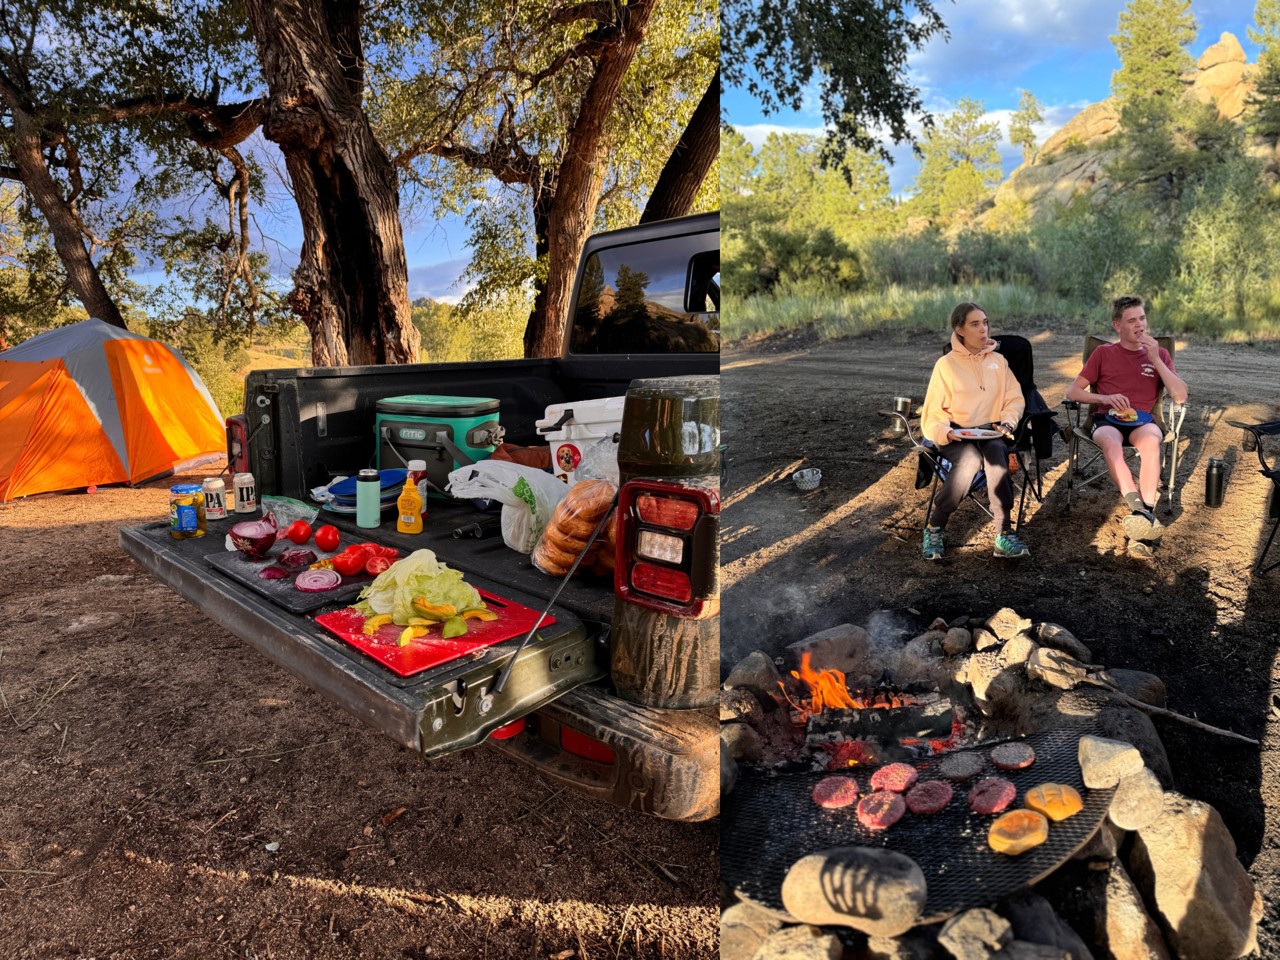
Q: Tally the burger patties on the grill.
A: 7